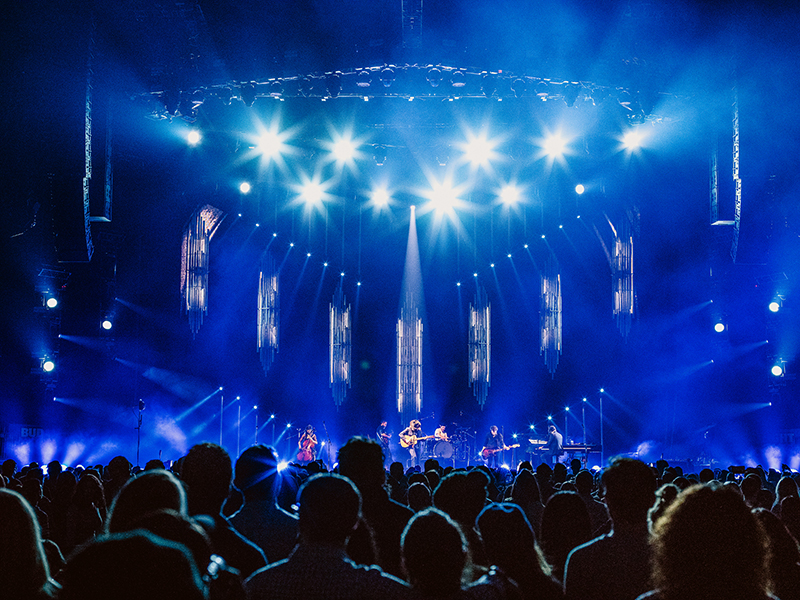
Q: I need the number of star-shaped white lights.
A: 9